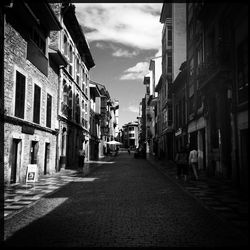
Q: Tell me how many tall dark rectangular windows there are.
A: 3